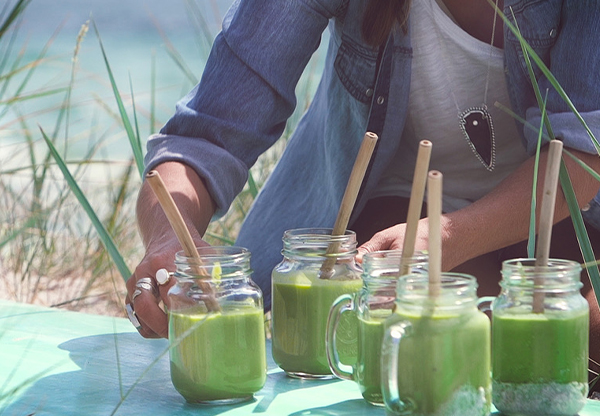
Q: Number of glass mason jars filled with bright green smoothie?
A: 5